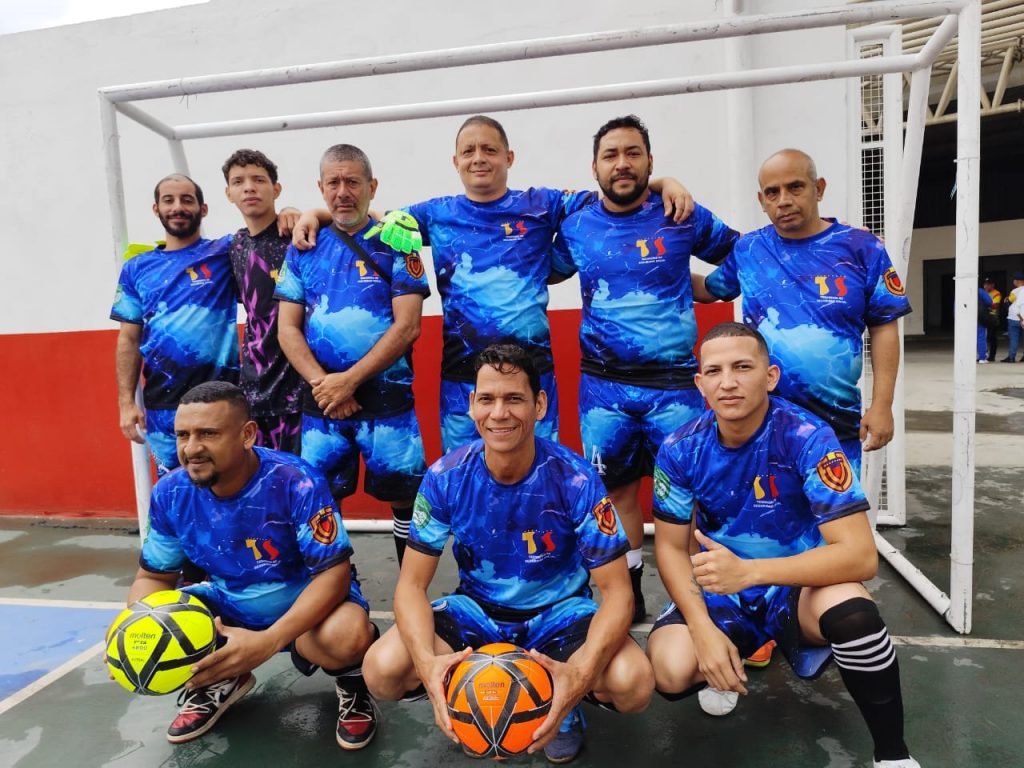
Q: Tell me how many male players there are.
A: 9